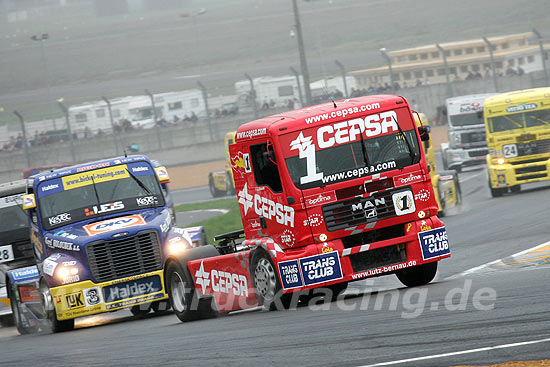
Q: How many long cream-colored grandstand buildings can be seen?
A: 1